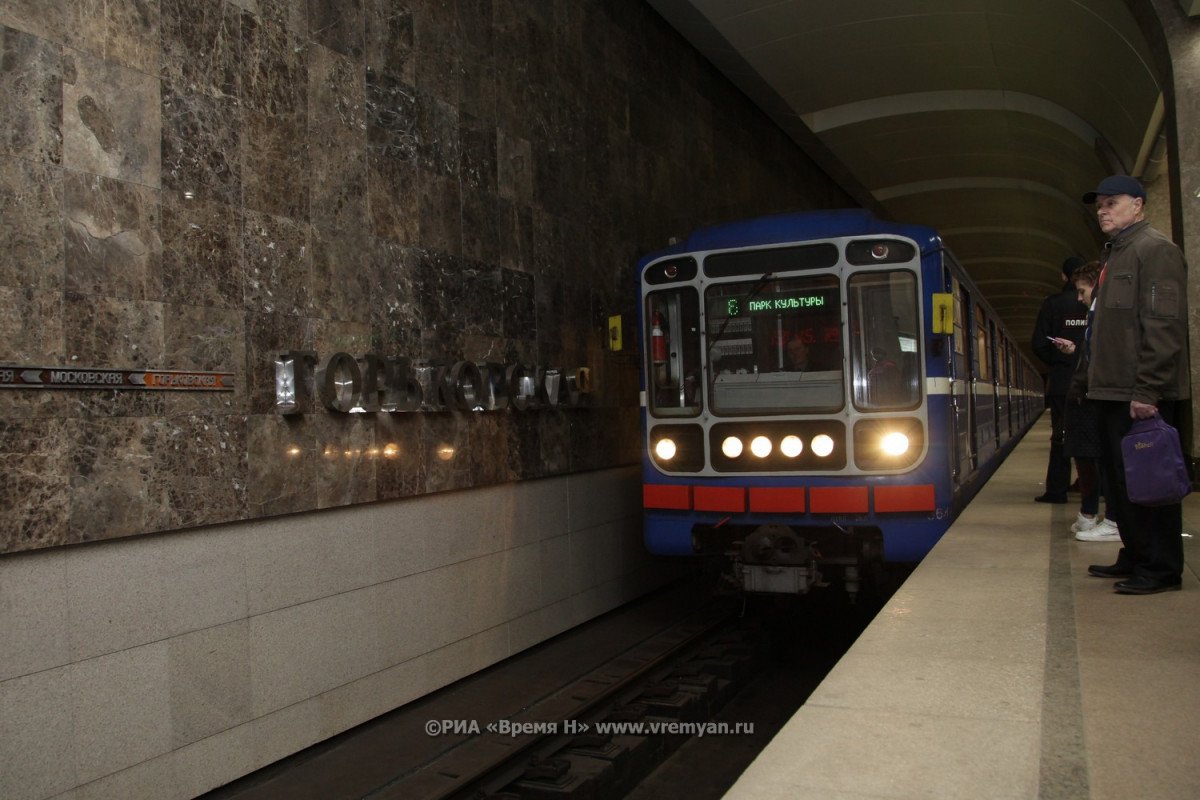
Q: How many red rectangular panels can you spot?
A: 5